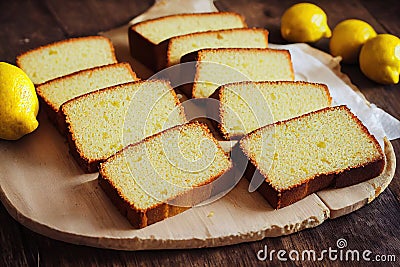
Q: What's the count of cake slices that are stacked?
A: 9